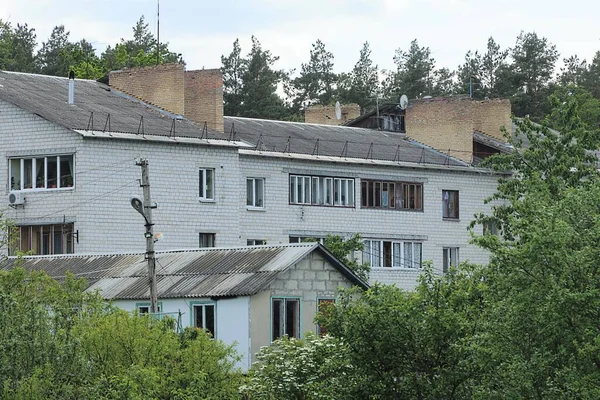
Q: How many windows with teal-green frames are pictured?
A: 4